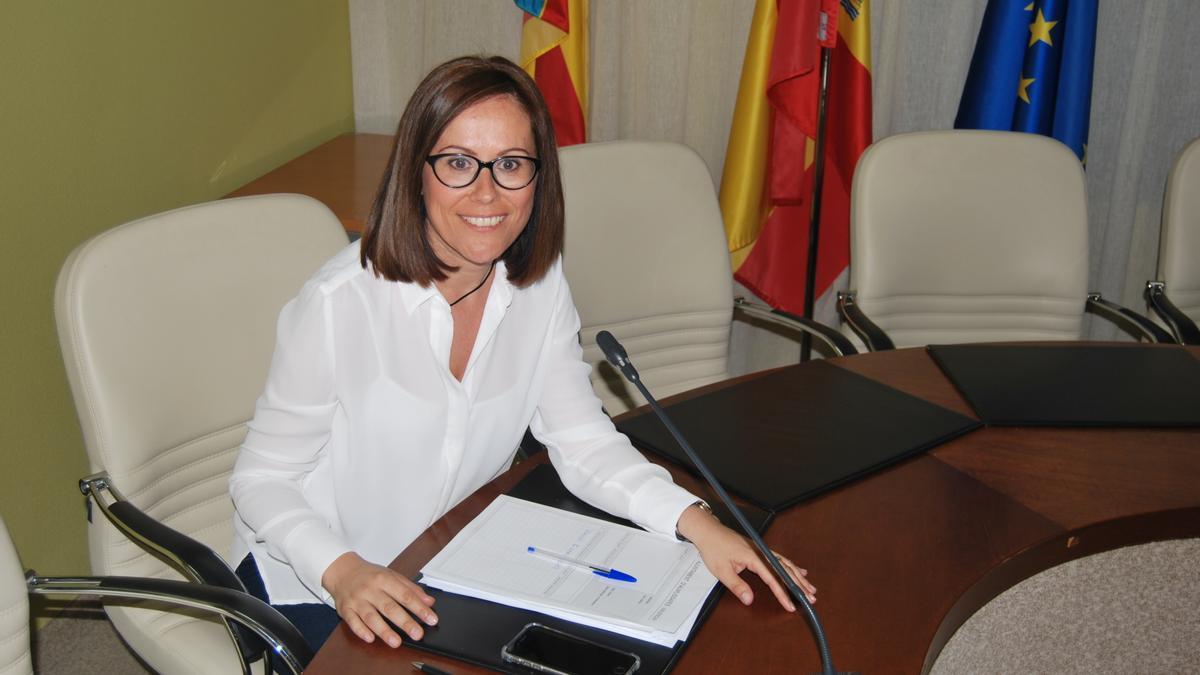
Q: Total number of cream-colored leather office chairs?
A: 5